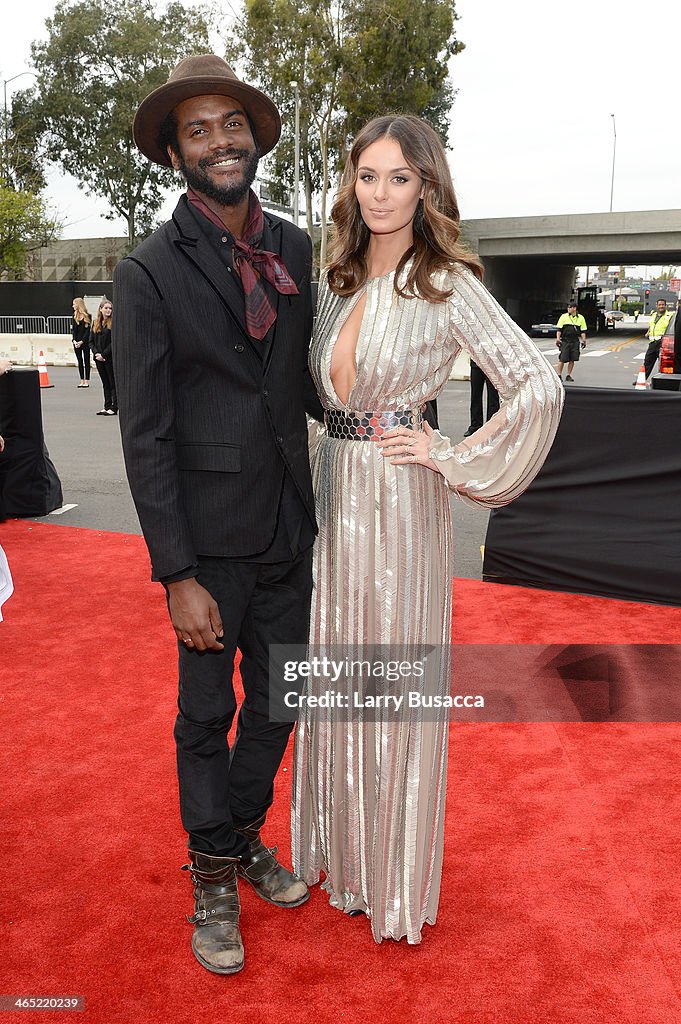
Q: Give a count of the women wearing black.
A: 2